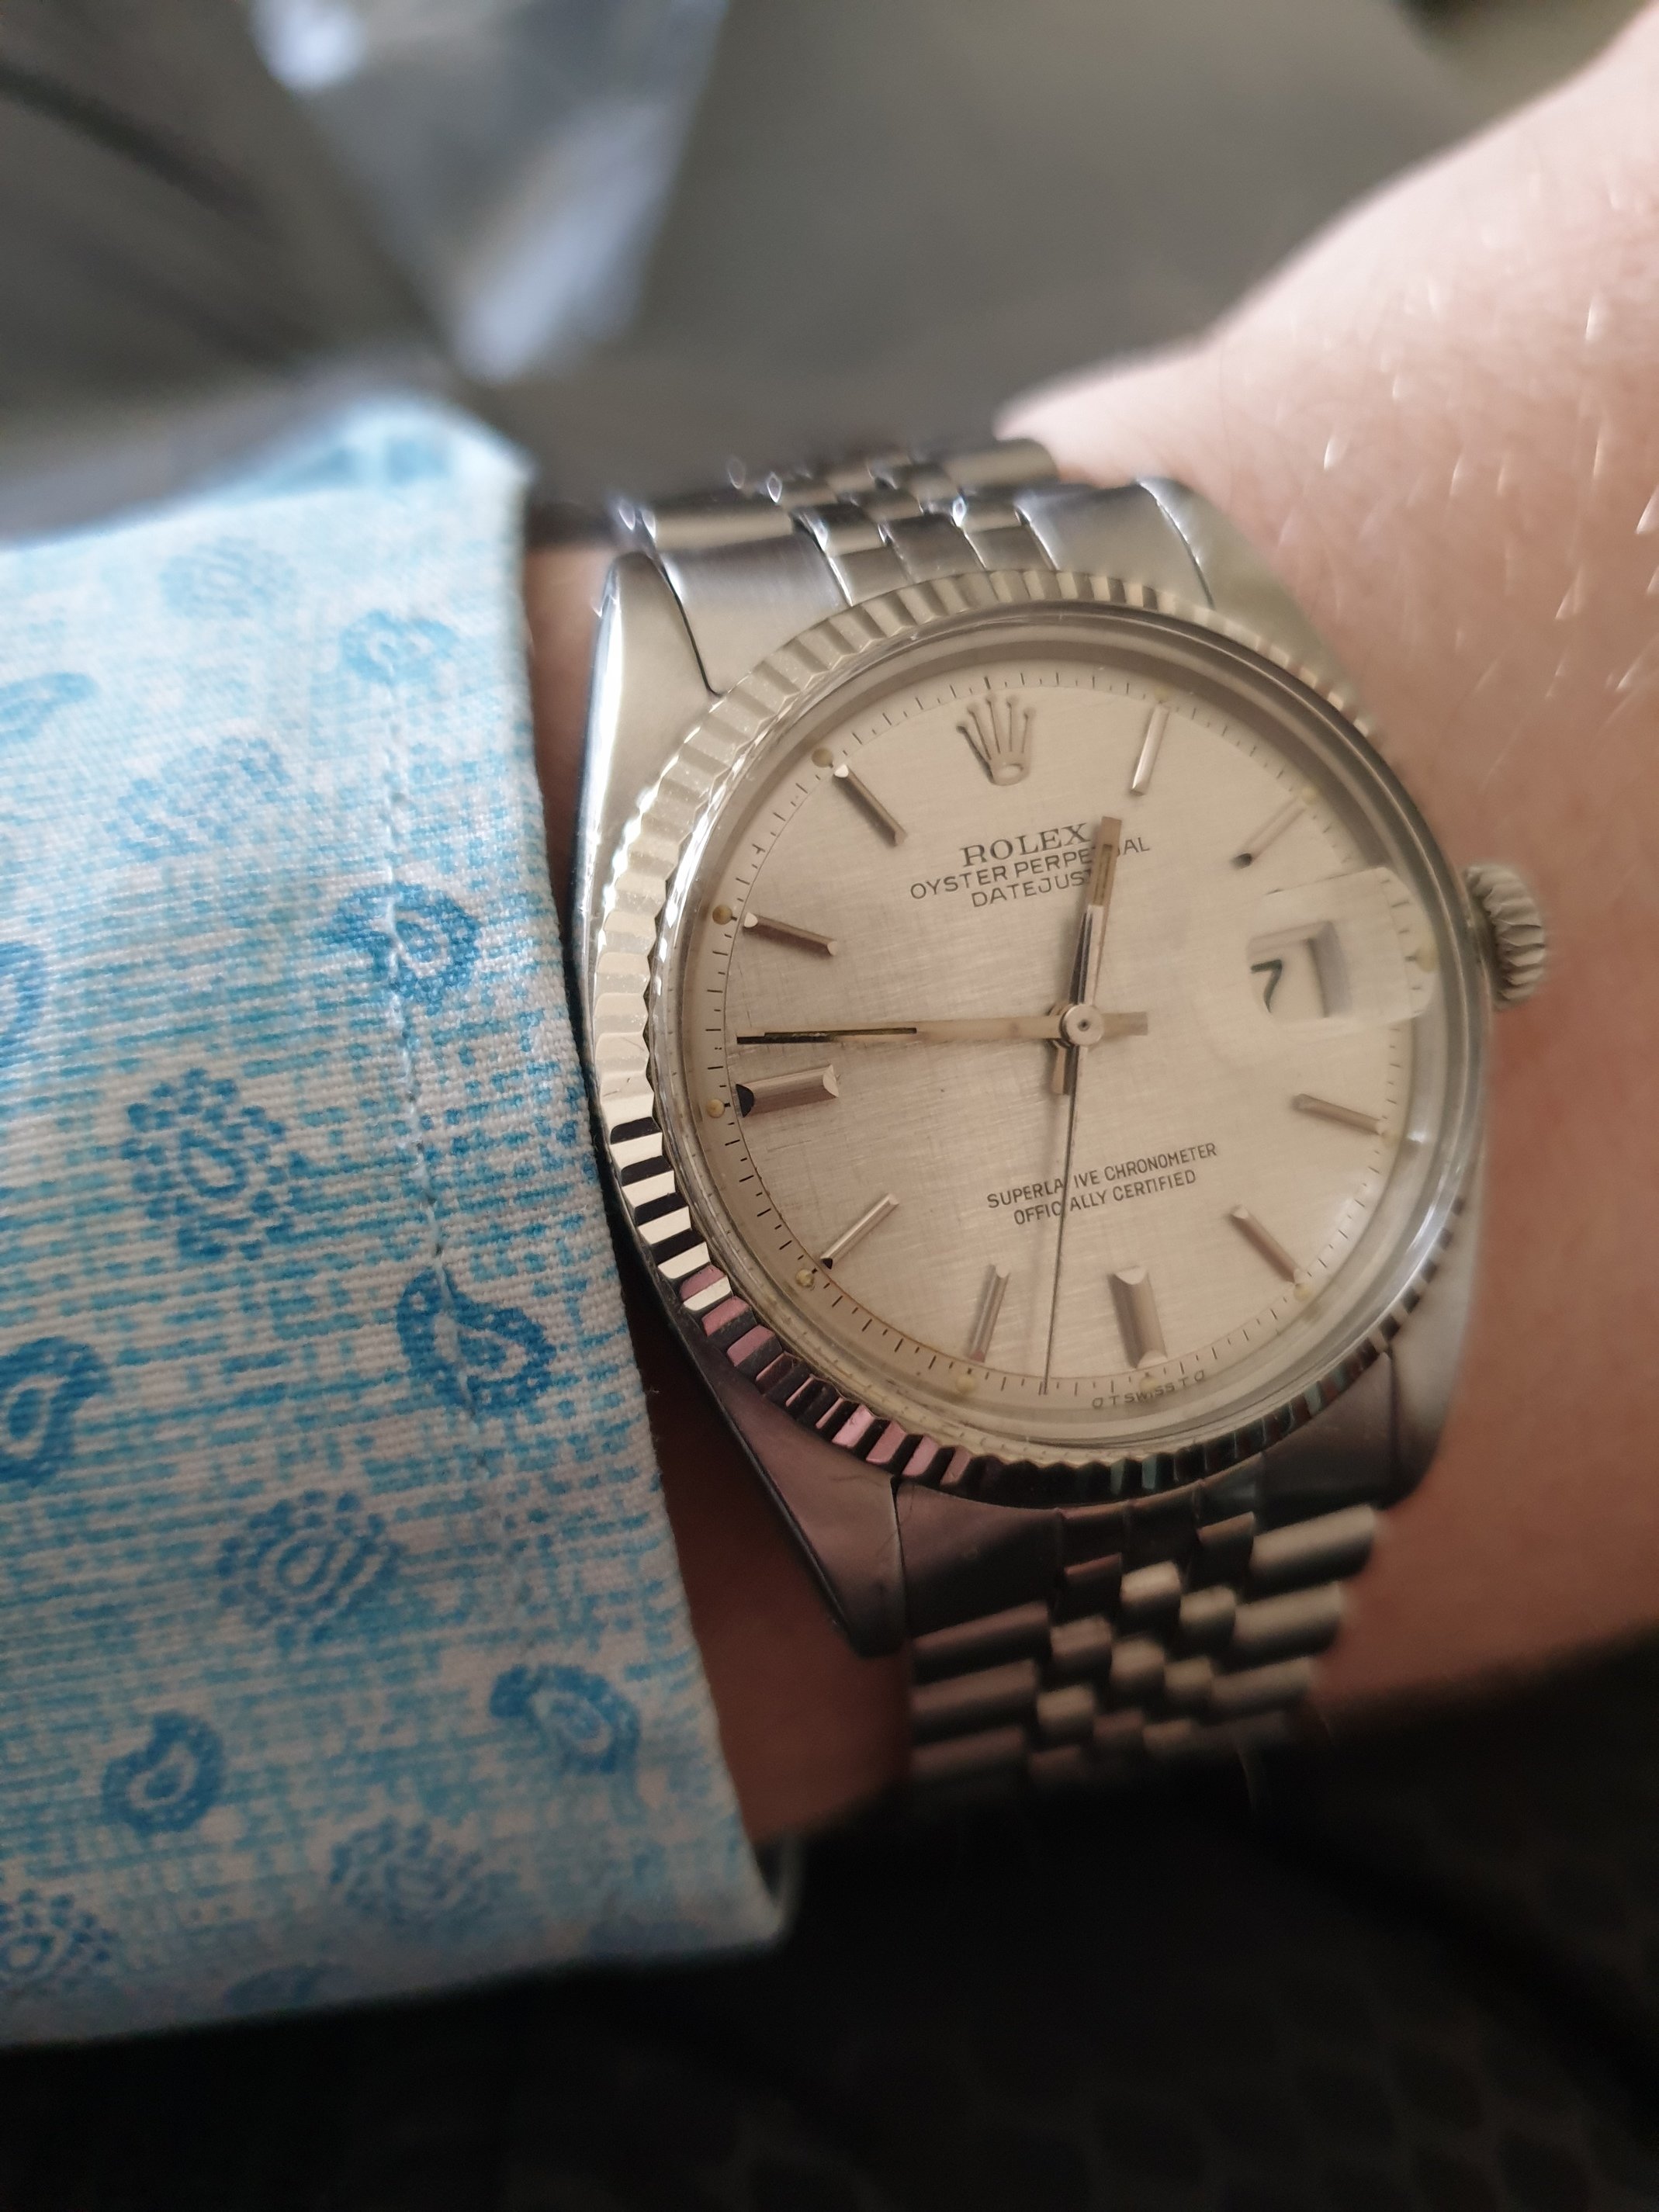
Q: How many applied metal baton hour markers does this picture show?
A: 10